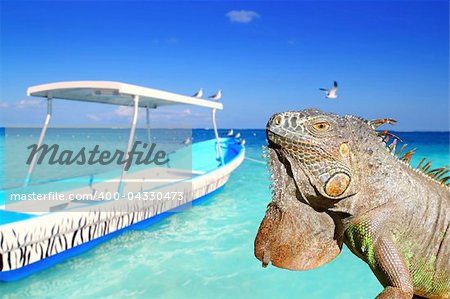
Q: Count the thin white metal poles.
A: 4